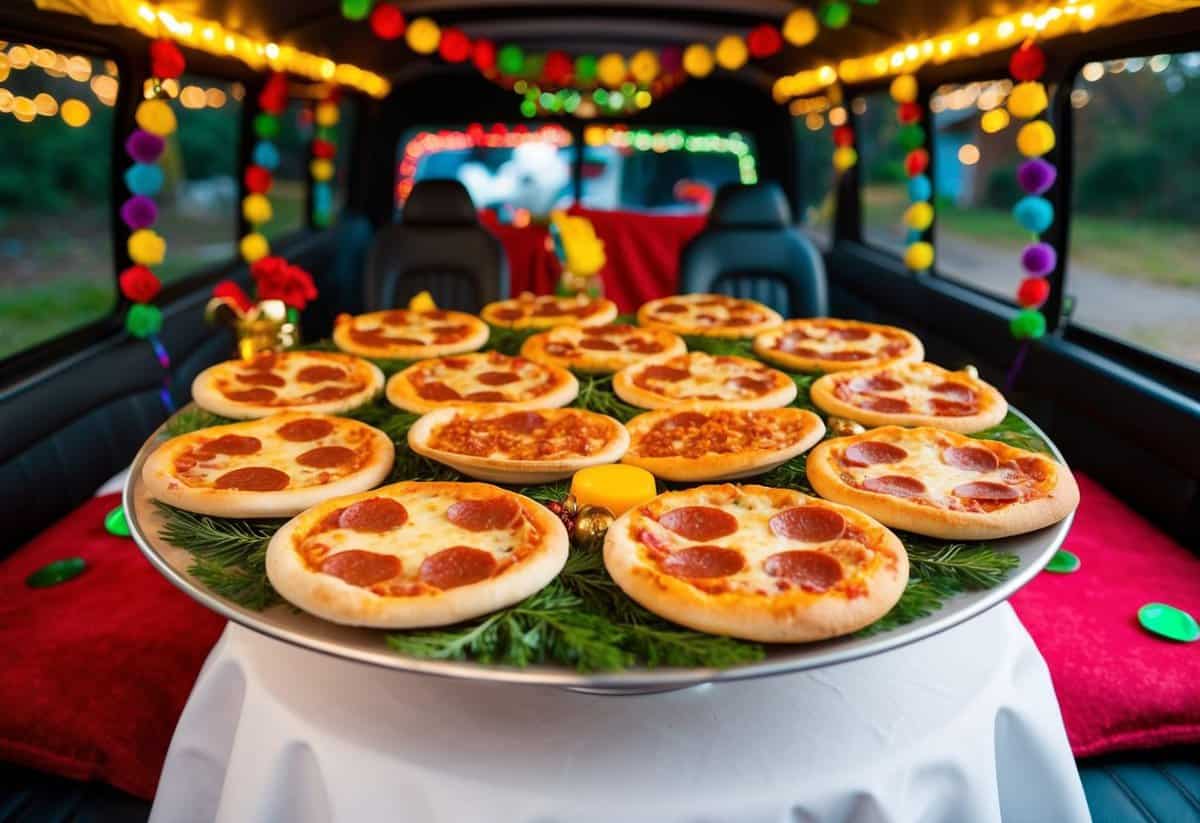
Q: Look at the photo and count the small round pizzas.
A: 15